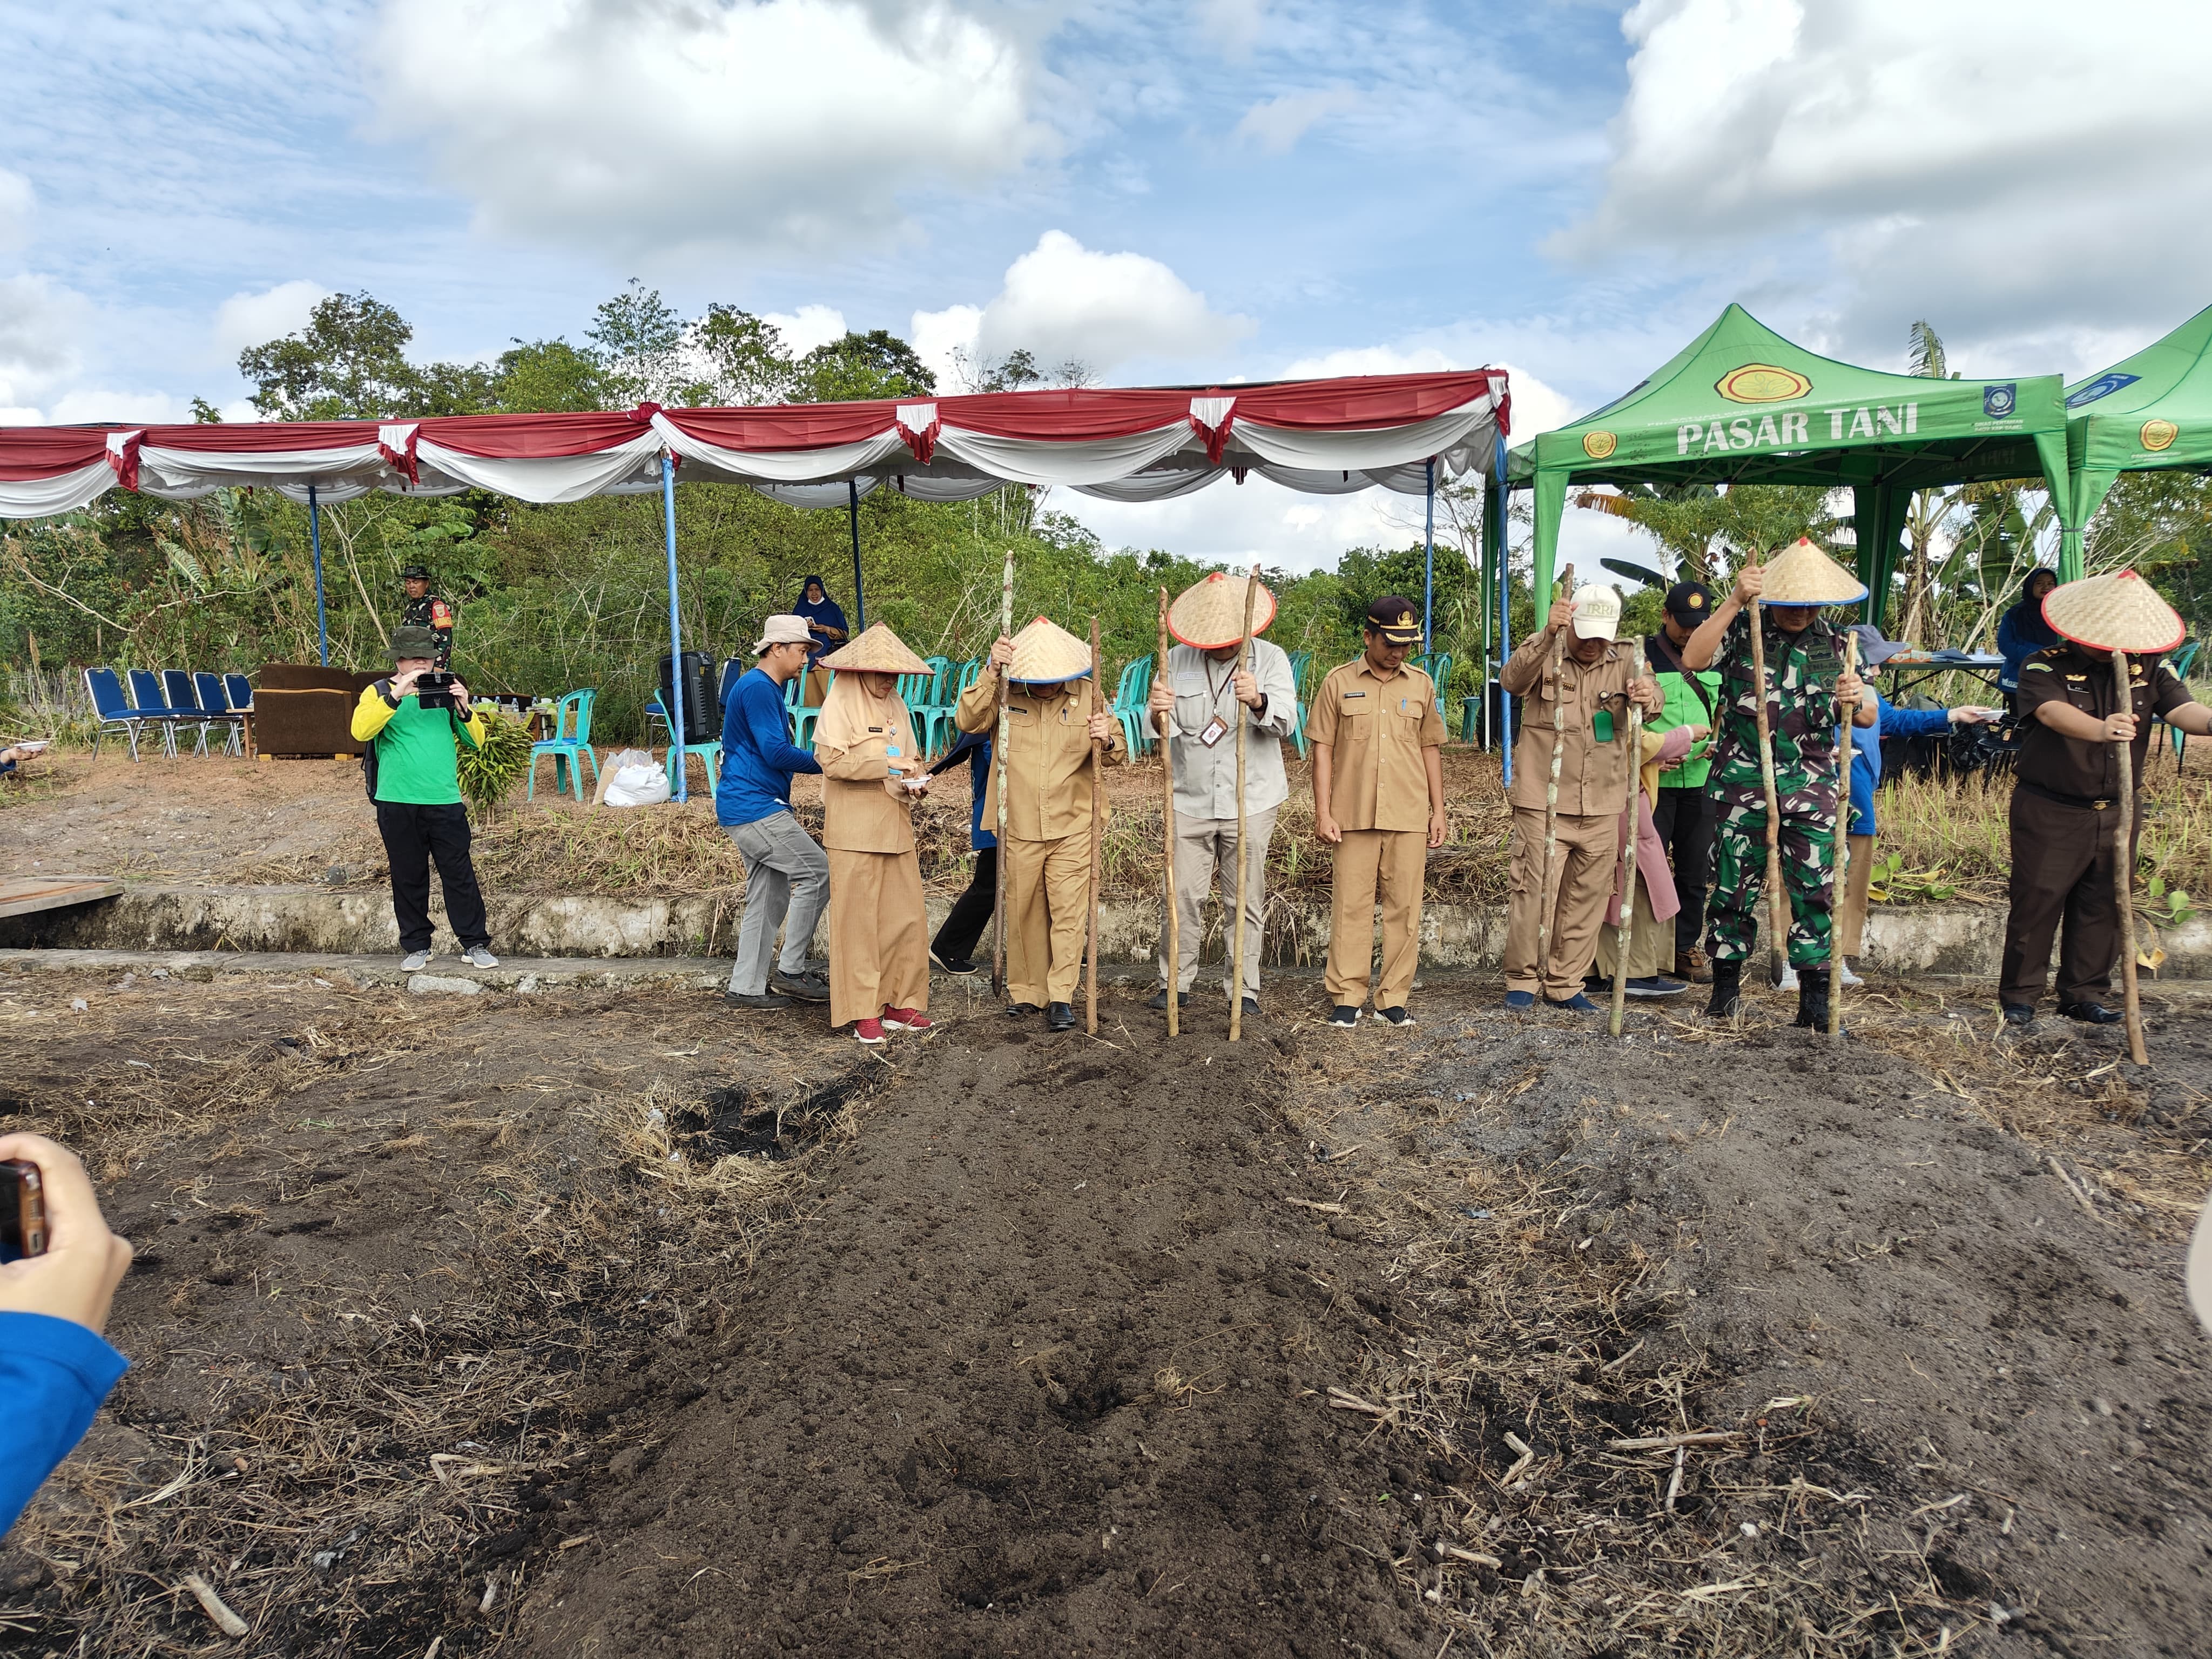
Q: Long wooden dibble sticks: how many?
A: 9